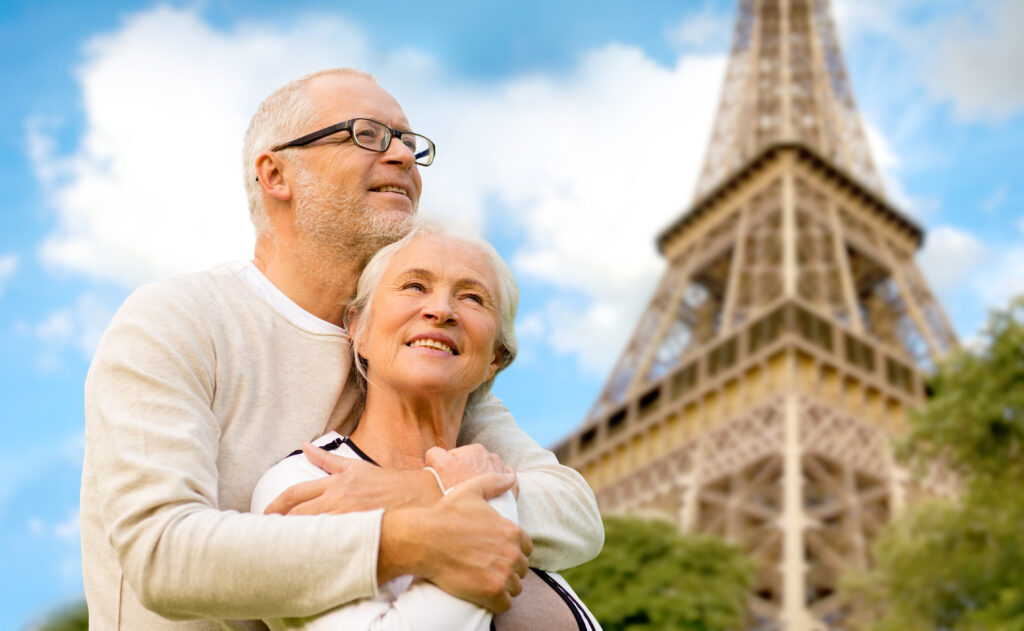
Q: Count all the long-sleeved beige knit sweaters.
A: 1